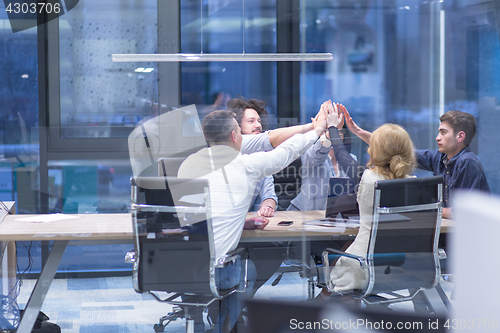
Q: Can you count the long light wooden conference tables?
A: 1